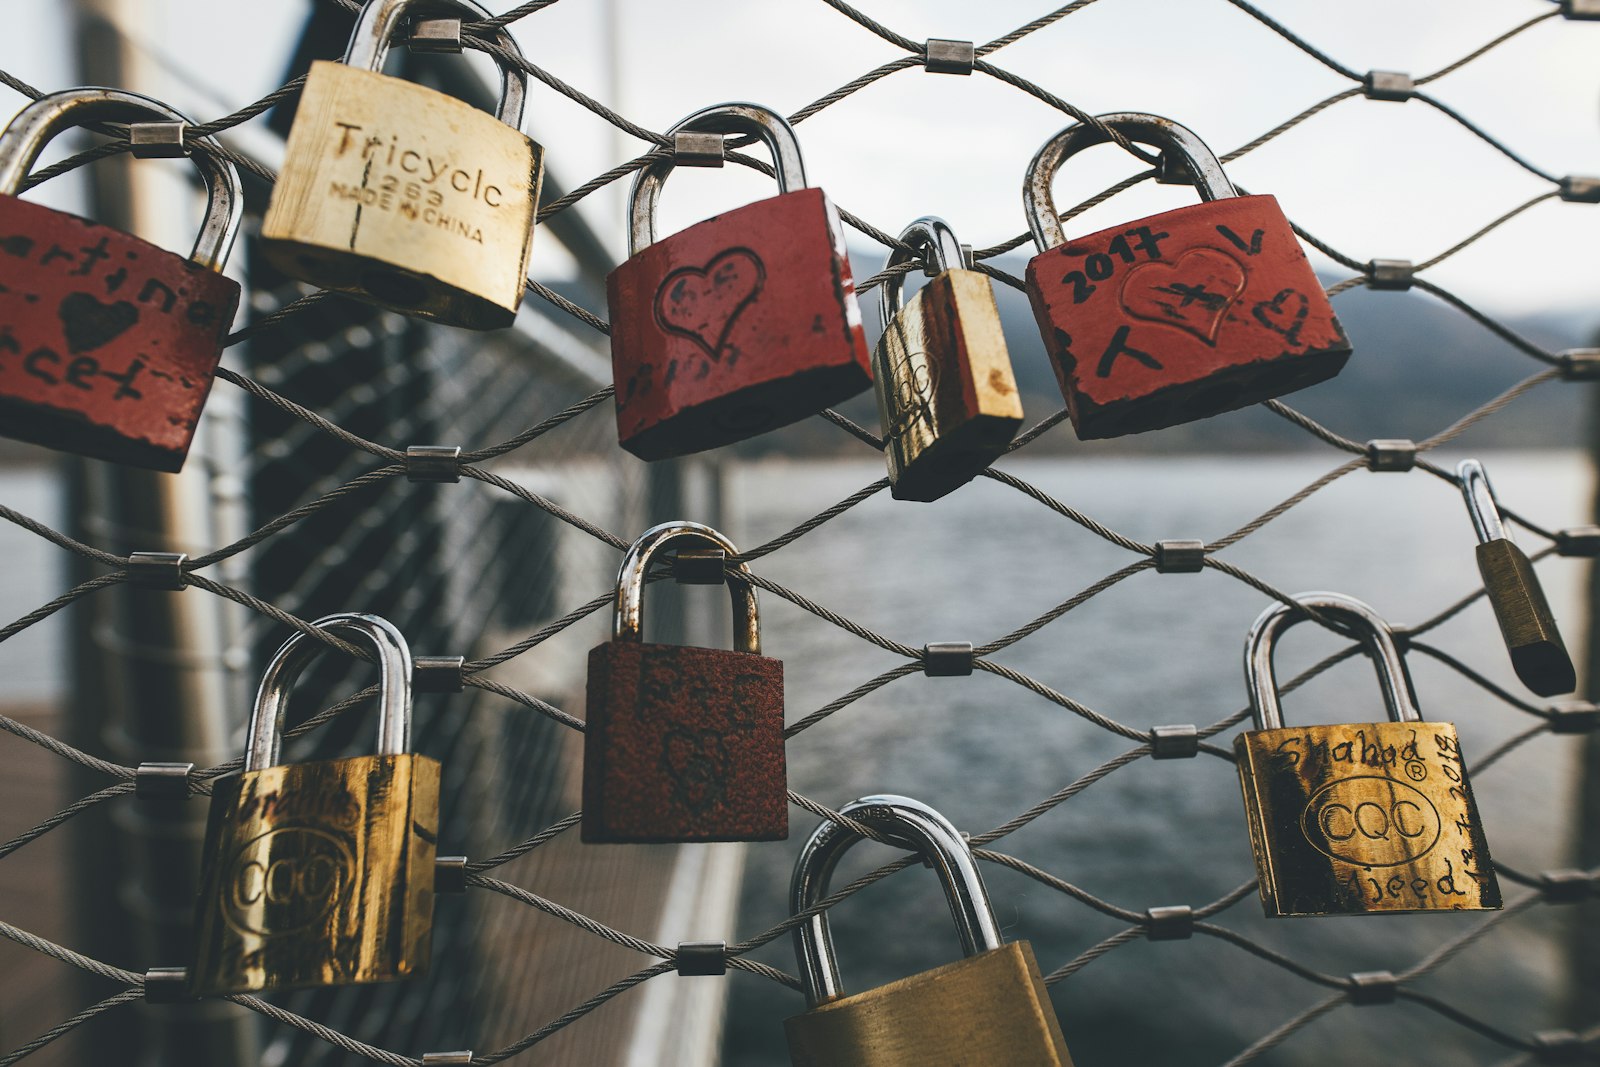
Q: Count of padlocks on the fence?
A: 10